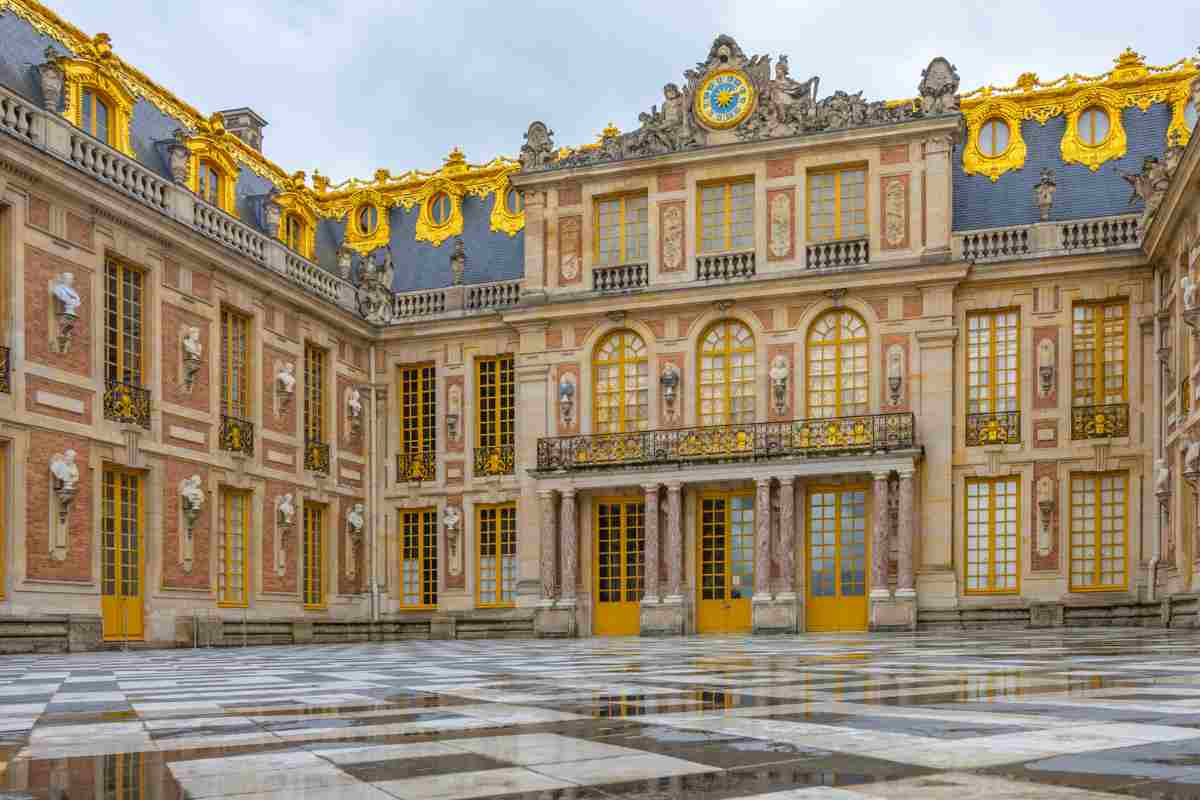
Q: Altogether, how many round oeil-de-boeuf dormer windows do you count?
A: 6